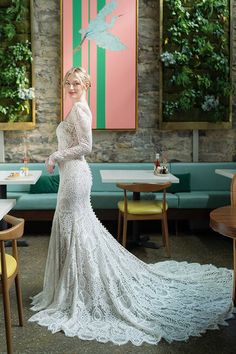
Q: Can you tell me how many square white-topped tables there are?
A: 4